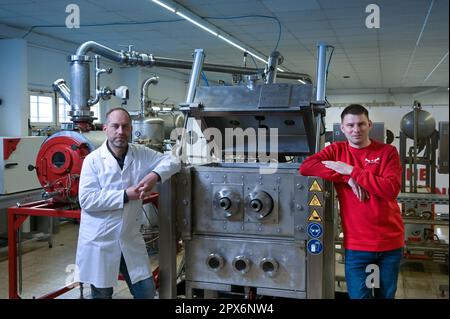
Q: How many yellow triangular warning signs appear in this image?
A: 3